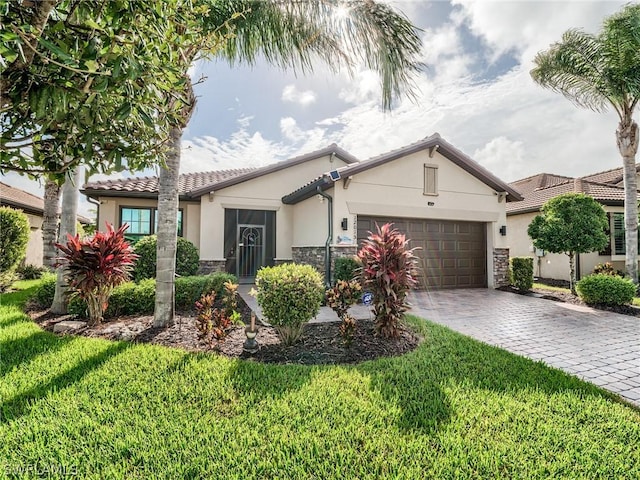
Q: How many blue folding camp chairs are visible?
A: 0